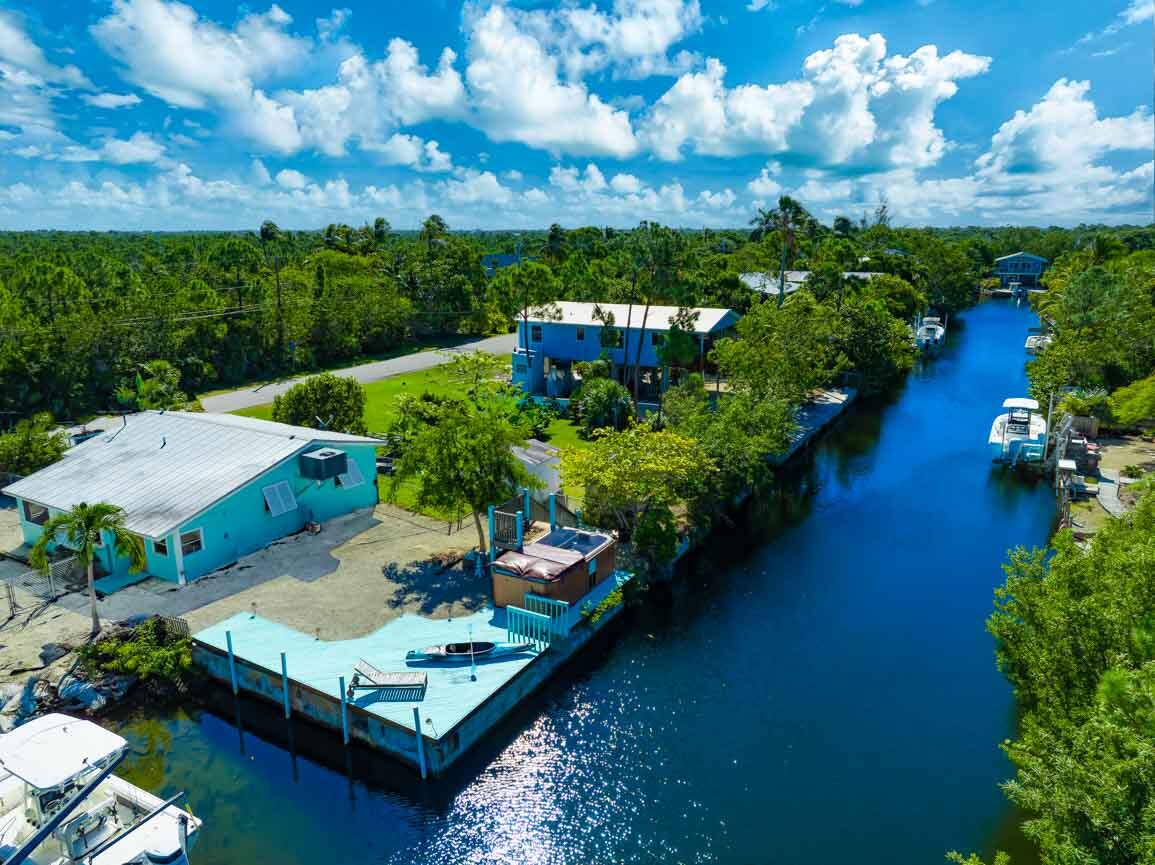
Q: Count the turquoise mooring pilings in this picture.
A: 4